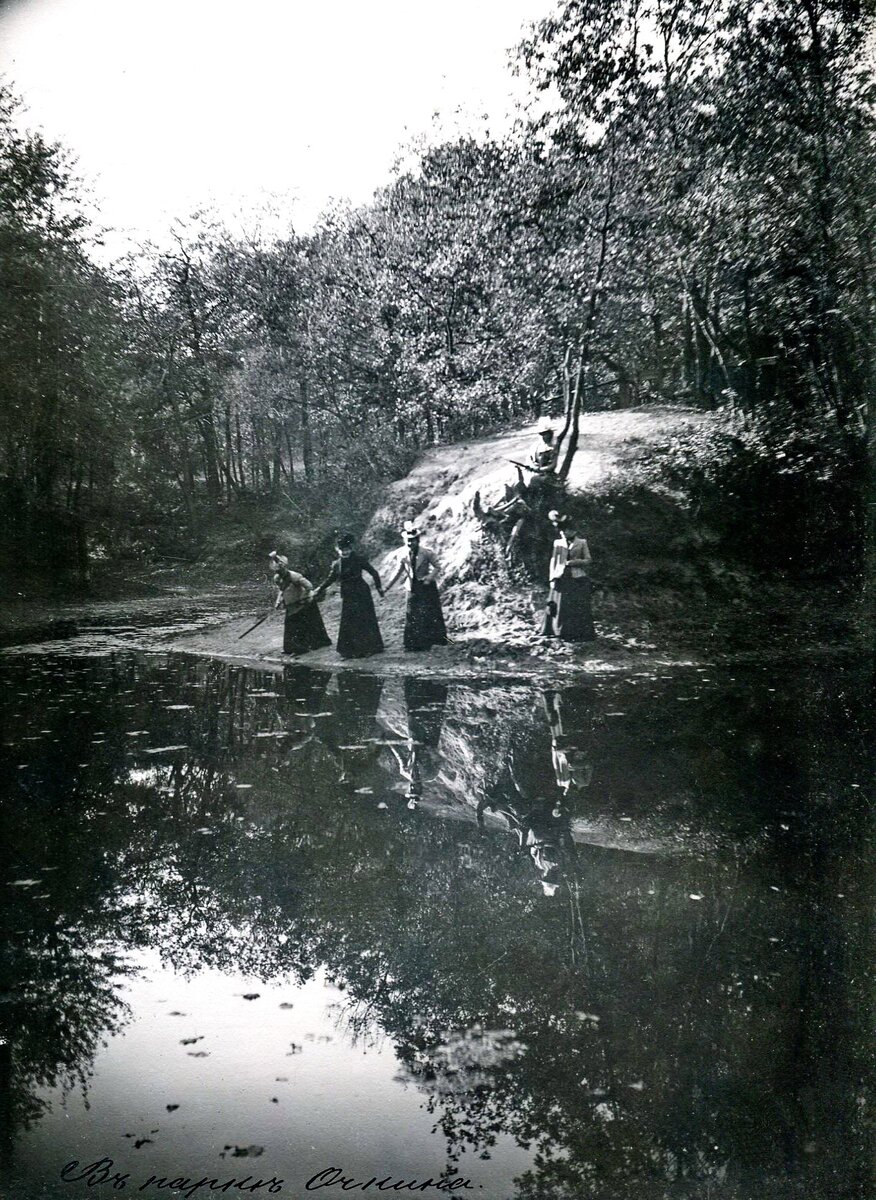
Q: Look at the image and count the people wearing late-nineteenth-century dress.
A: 5